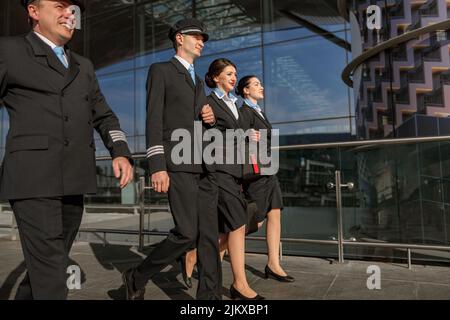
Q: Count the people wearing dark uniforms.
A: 4